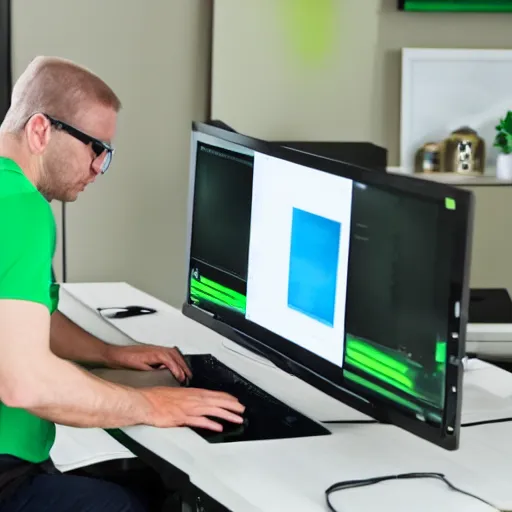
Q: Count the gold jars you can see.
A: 2